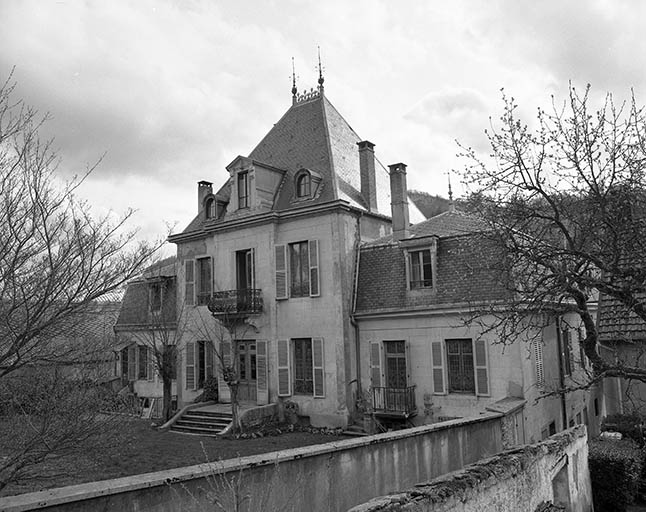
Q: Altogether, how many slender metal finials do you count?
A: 3